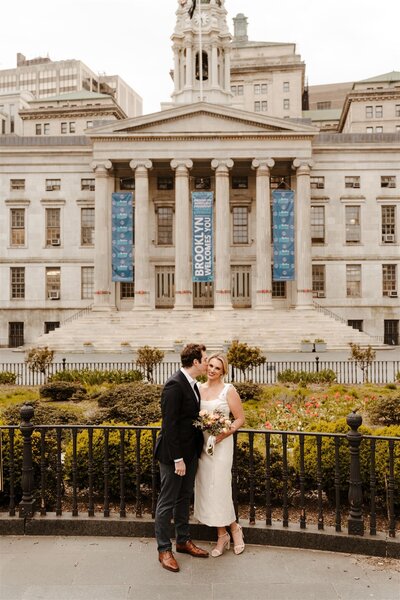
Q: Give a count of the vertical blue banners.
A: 3